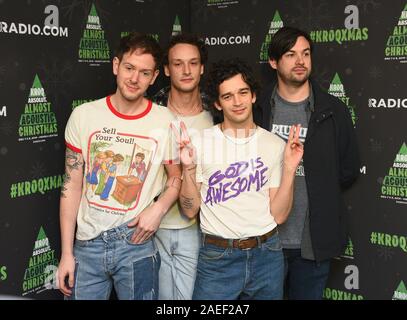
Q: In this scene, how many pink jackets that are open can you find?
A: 0